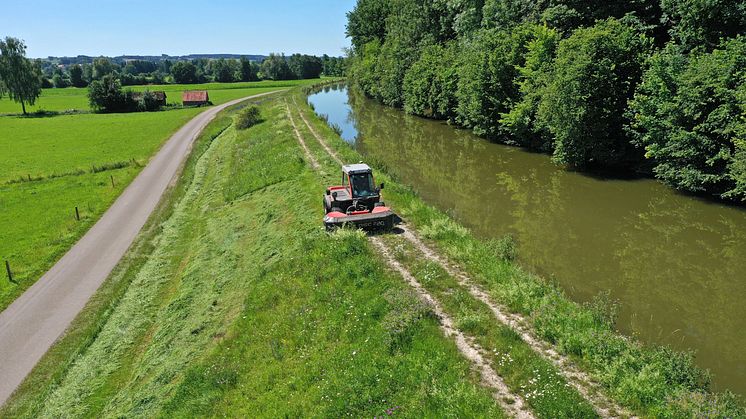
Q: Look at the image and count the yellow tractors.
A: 0